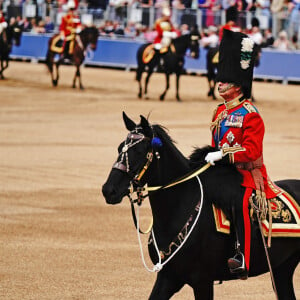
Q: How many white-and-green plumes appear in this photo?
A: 1